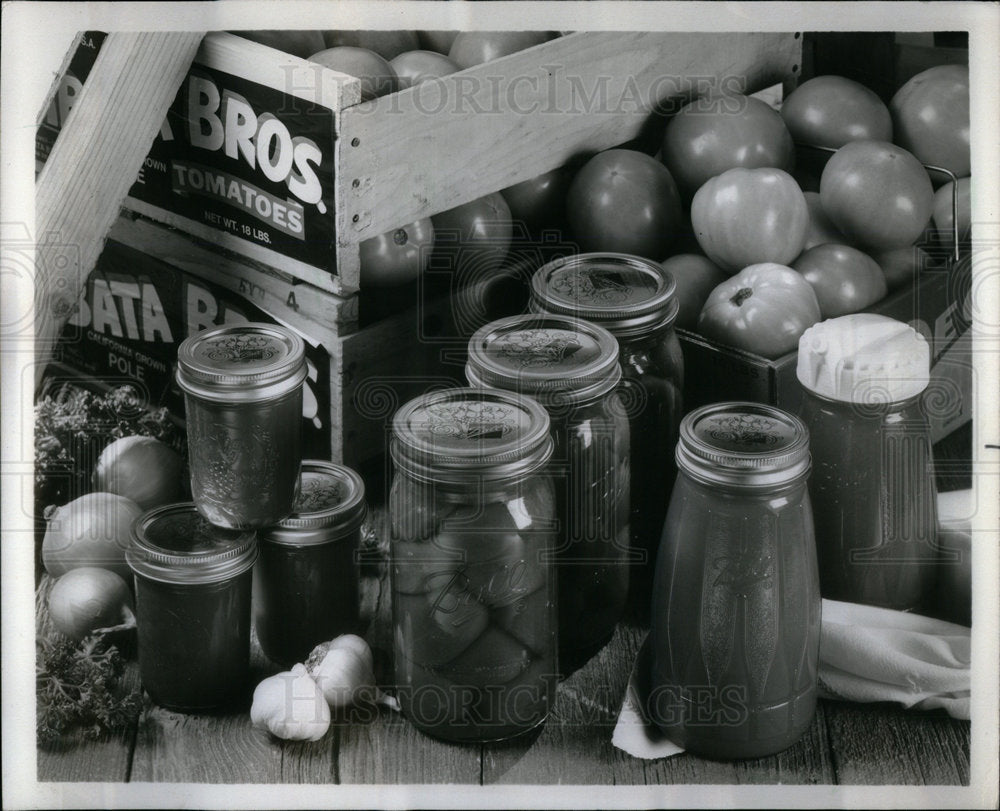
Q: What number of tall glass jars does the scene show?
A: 5